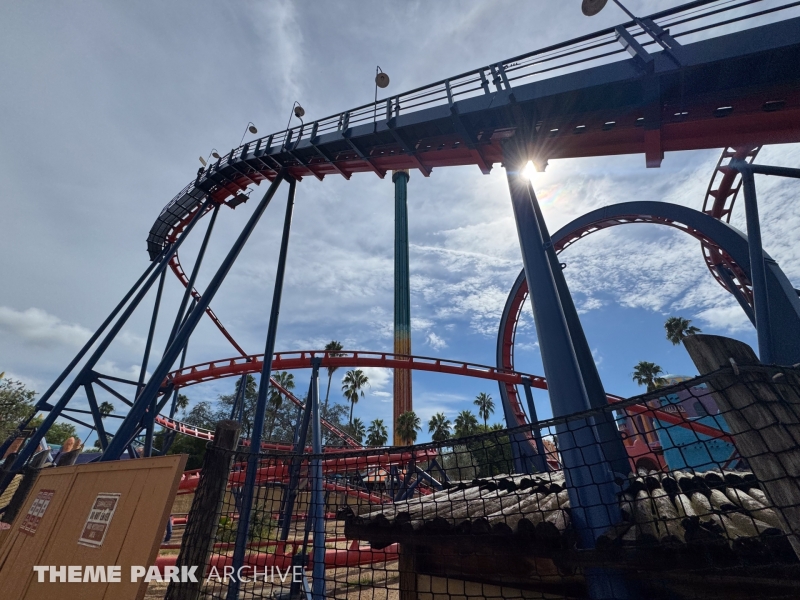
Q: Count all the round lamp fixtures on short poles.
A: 5